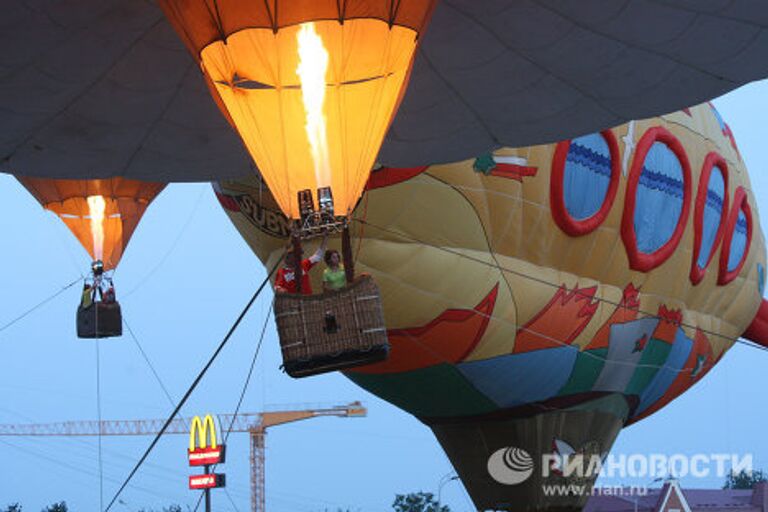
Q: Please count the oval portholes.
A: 4